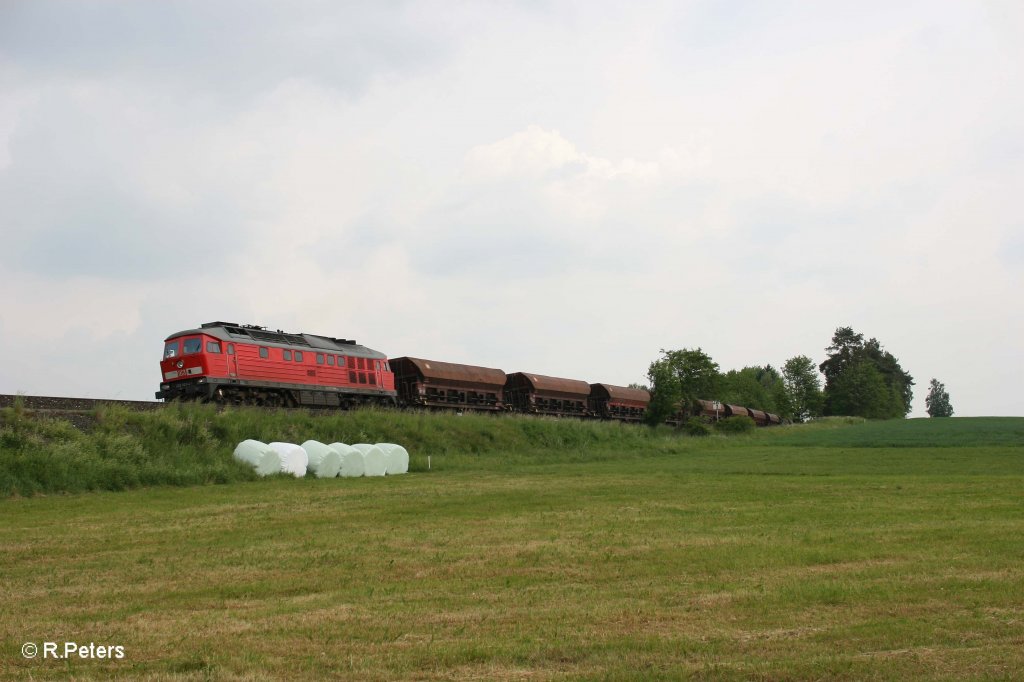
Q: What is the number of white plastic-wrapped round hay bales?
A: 6